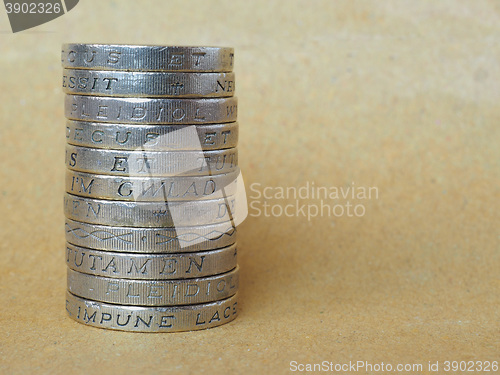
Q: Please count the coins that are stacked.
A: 11